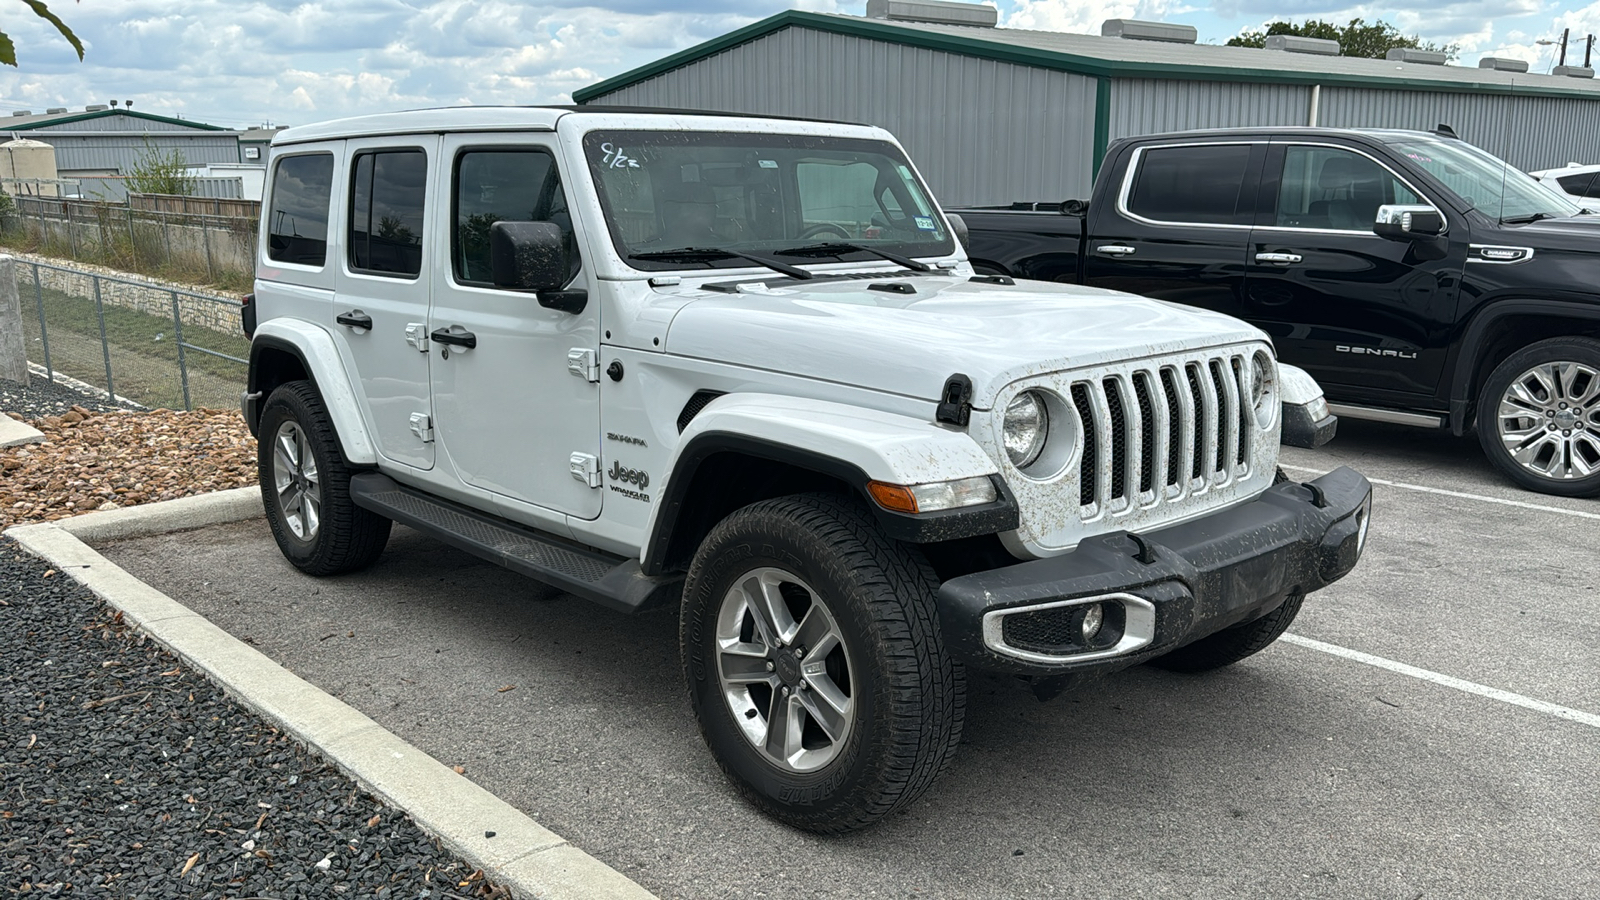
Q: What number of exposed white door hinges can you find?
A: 4